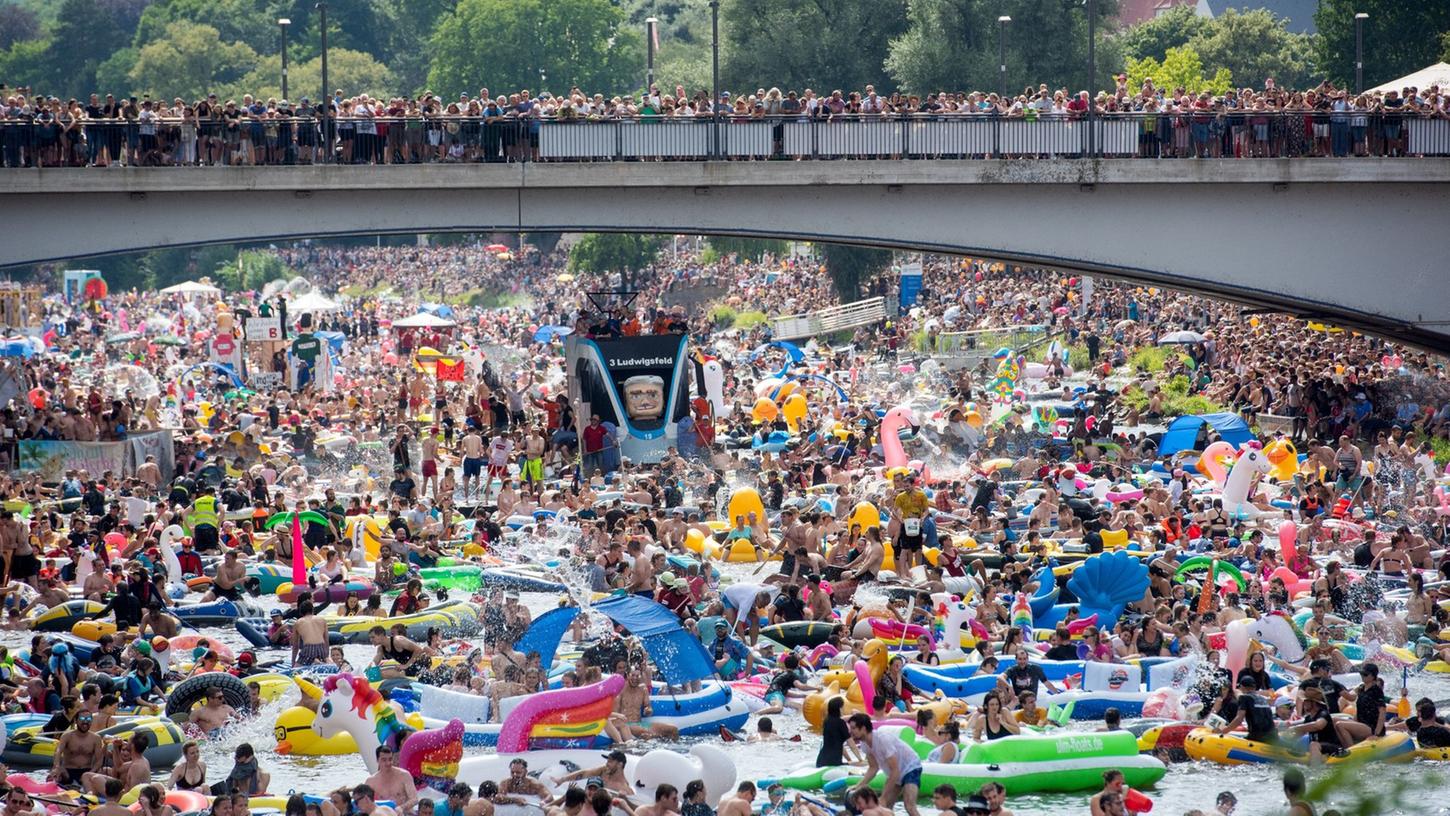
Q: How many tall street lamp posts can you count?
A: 7